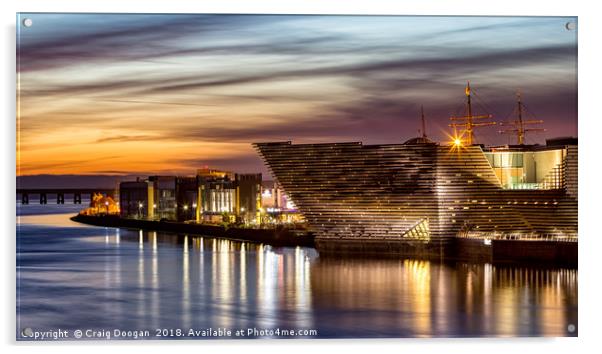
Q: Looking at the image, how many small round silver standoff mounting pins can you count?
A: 4